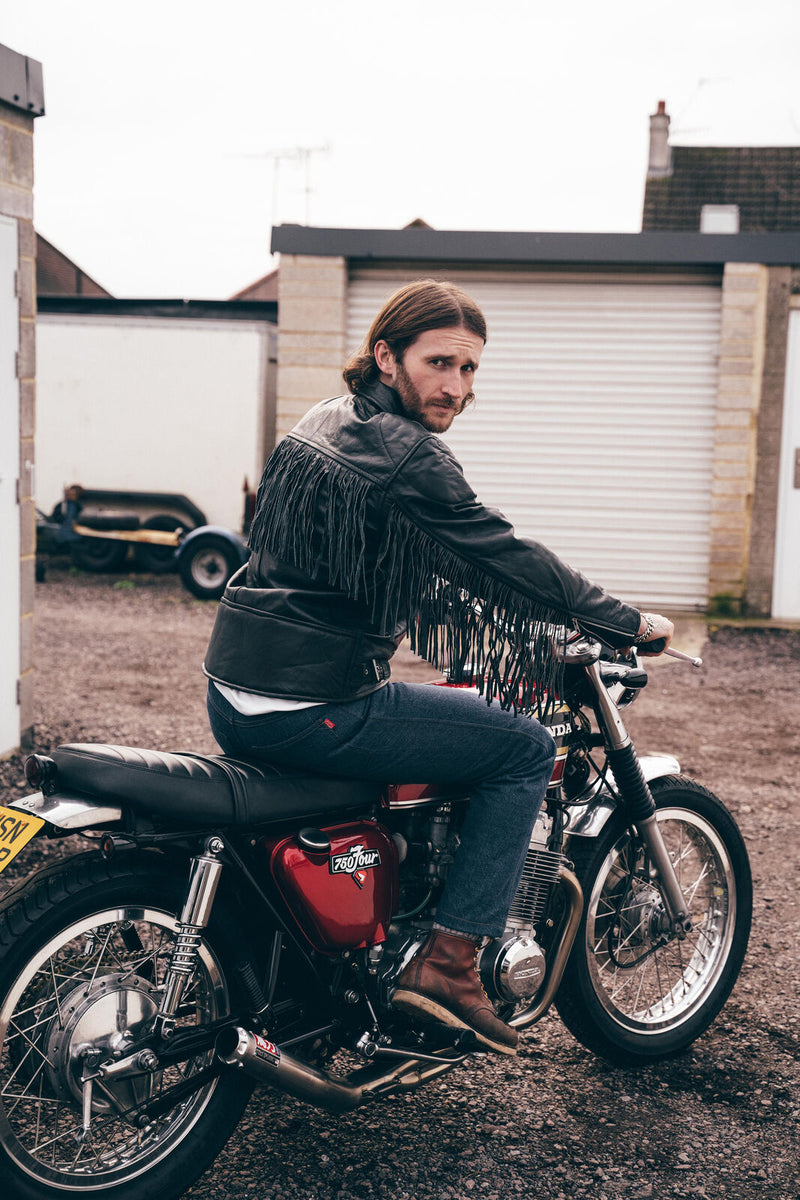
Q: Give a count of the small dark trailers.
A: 1